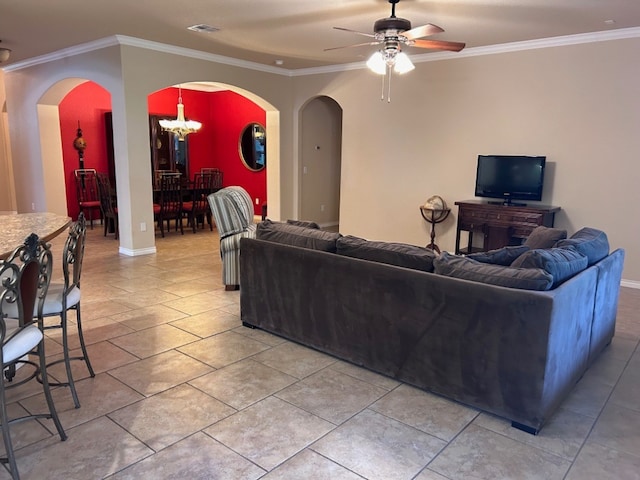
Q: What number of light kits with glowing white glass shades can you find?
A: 1